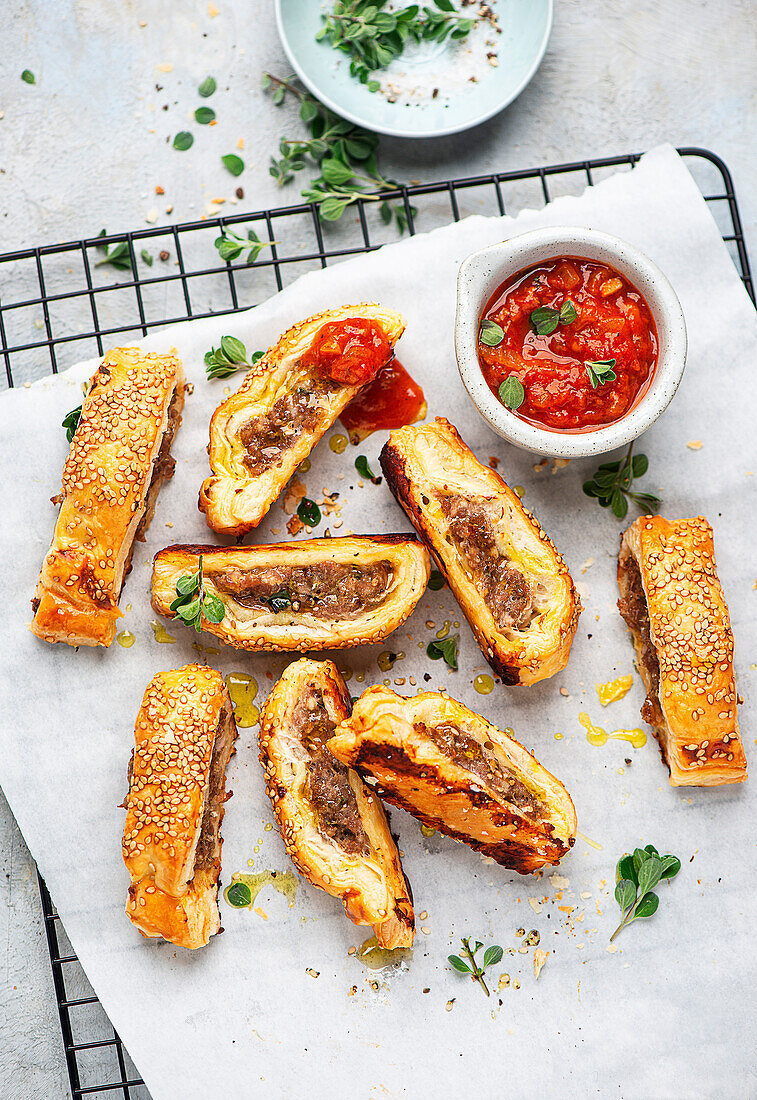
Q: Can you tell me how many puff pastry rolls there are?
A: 8